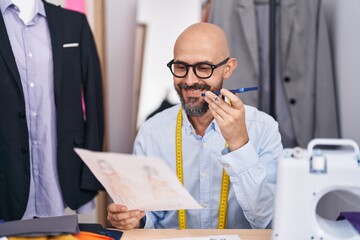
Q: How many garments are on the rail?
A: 1